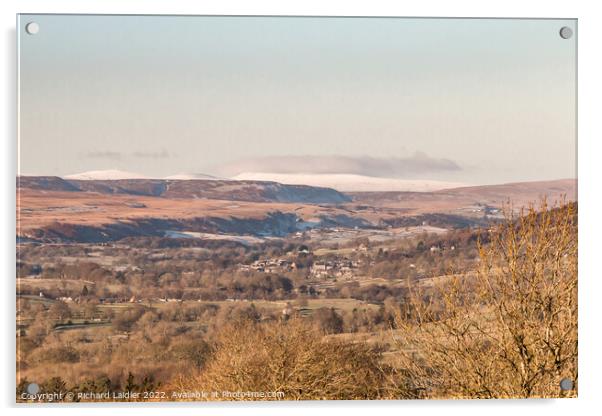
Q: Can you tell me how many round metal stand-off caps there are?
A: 4